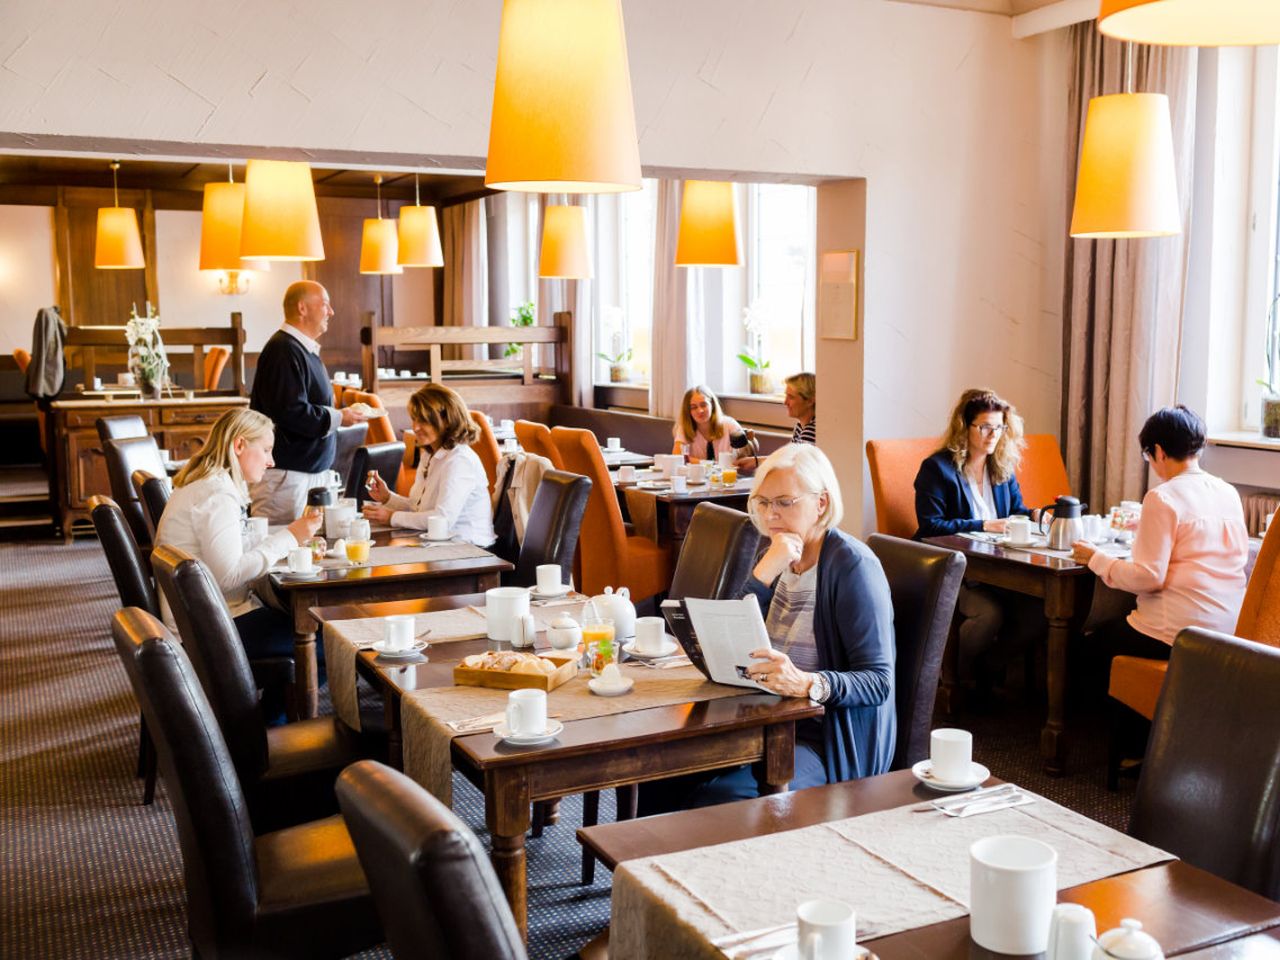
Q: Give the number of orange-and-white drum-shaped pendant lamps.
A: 10